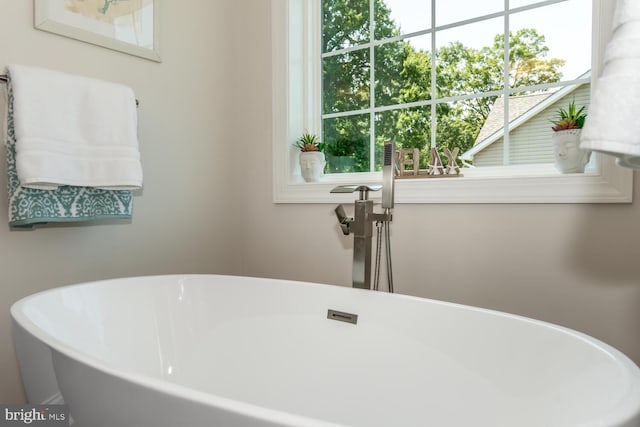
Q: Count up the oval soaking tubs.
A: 1